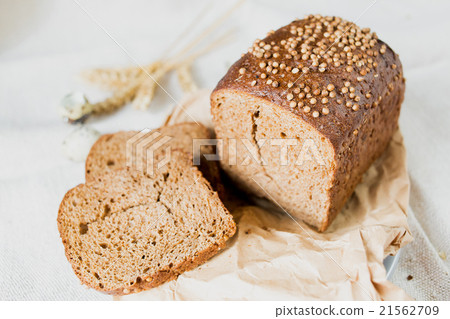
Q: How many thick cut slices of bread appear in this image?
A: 2